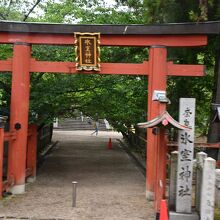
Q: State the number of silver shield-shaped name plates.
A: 0